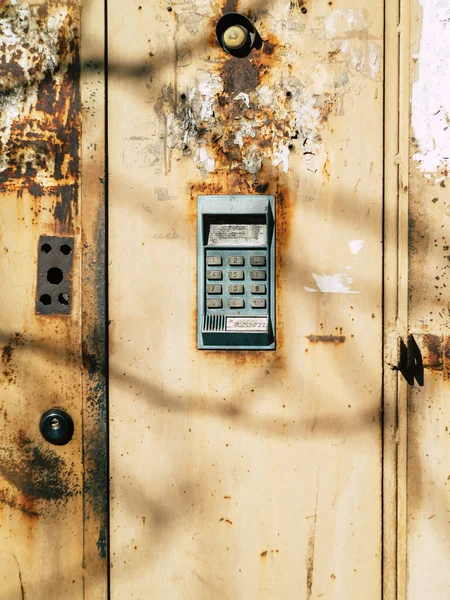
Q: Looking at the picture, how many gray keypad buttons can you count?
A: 12